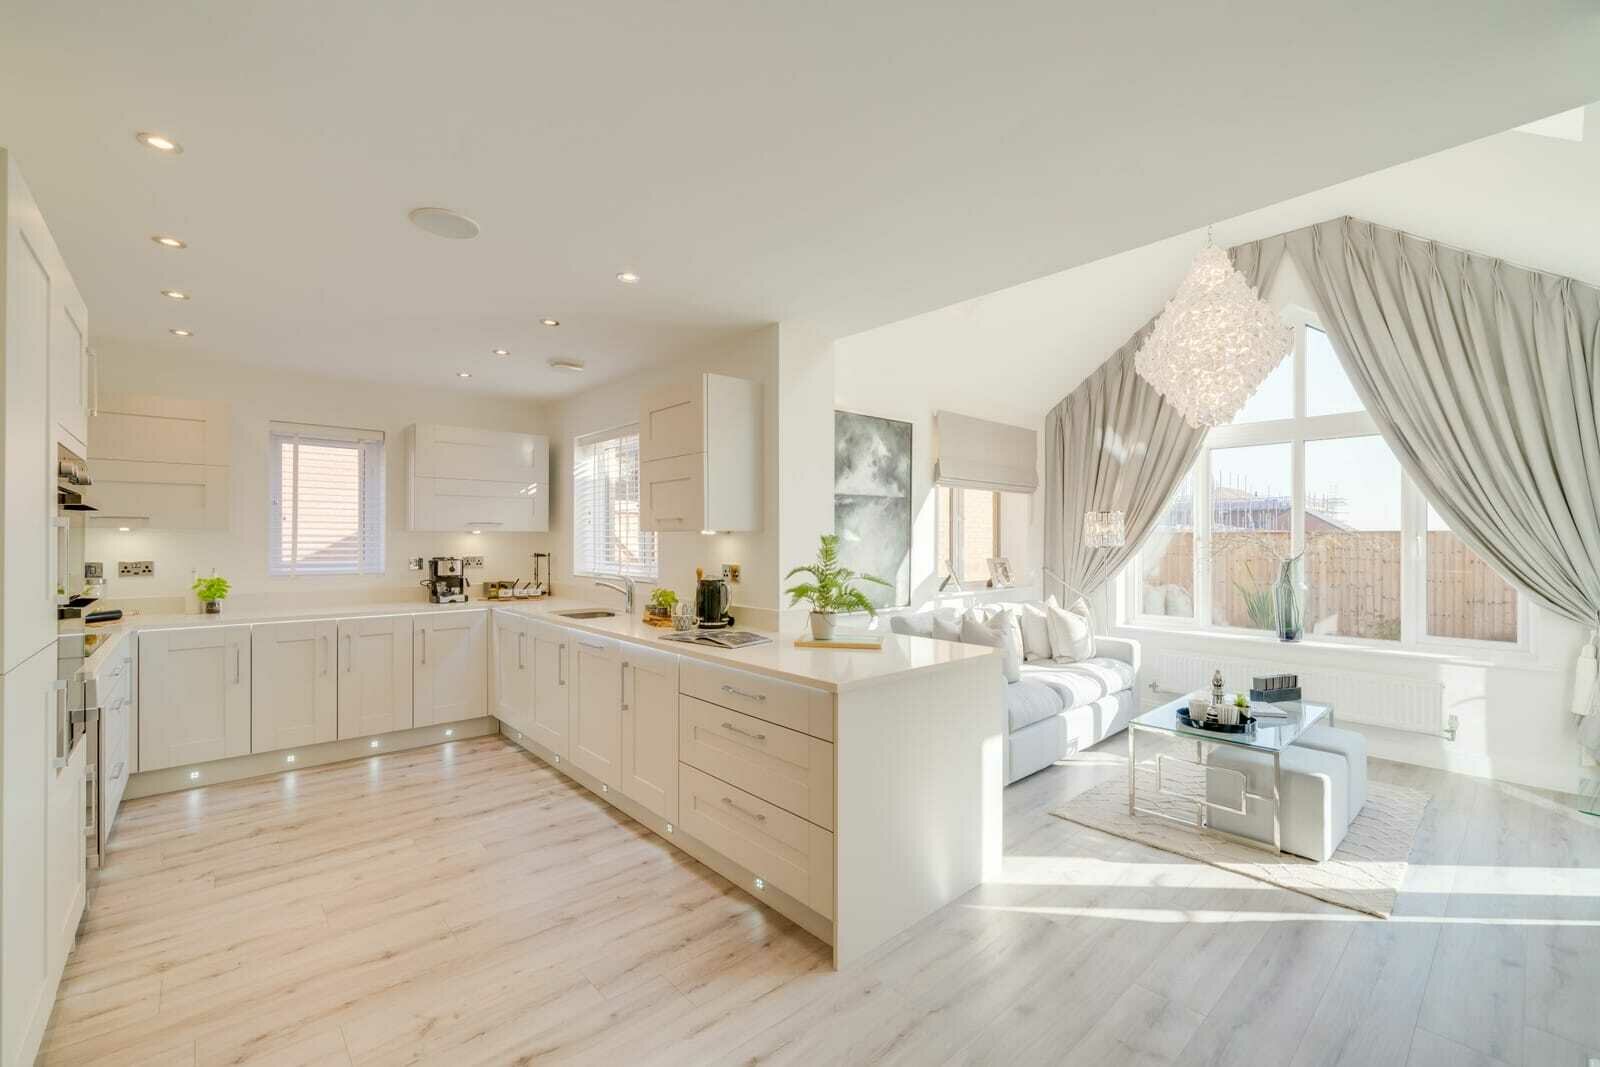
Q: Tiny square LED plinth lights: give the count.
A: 9